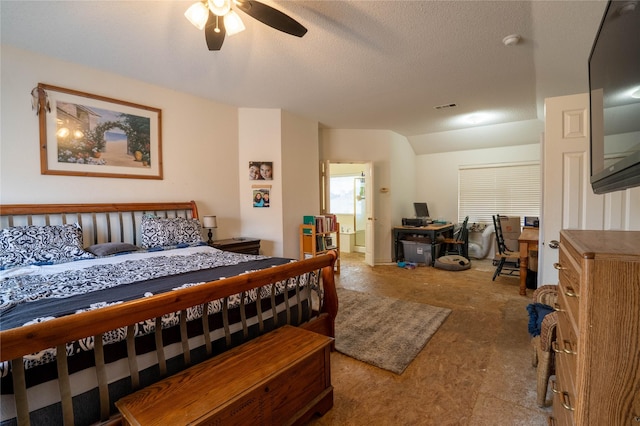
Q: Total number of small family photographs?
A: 2